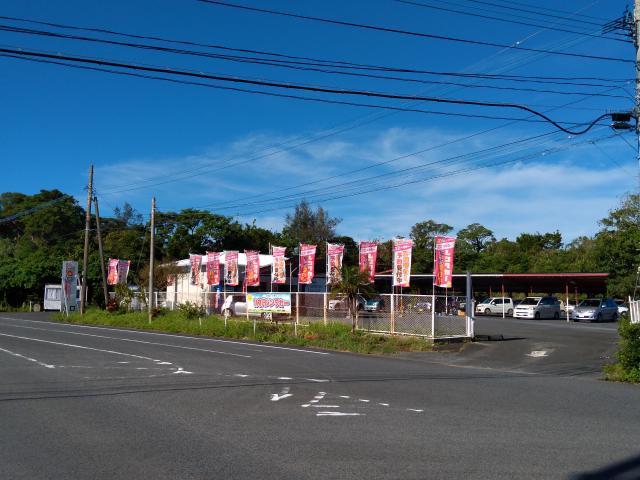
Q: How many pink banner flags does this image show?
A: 12